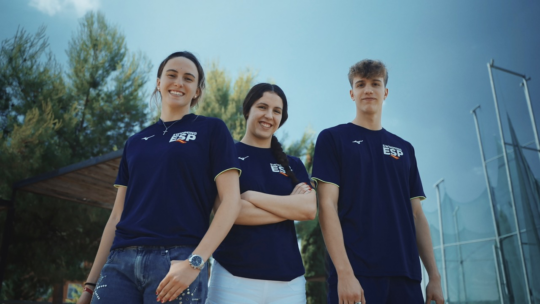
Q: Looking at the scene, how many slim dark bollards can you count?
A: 0